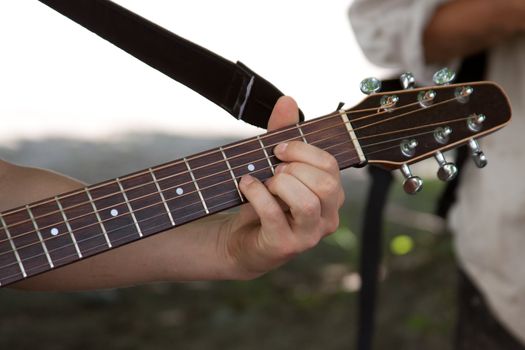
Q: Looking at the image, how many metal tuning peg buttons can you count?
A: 6